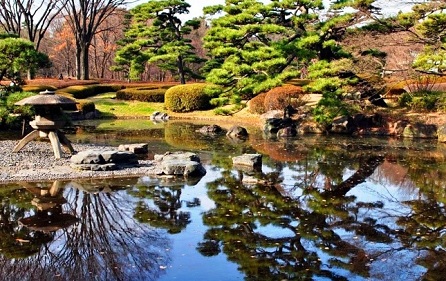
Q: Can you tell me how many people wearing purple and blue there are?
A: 0